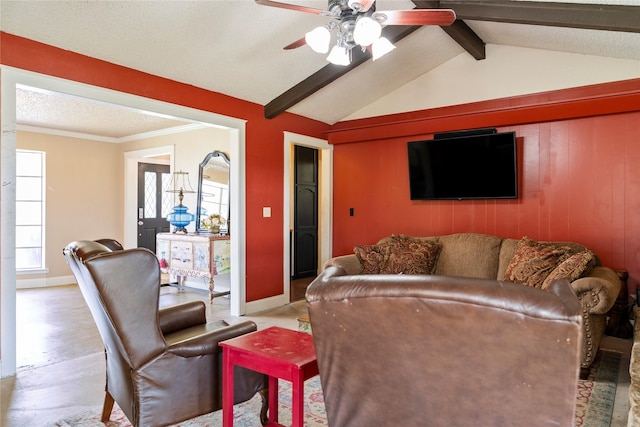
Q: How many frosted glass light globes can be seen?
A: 4